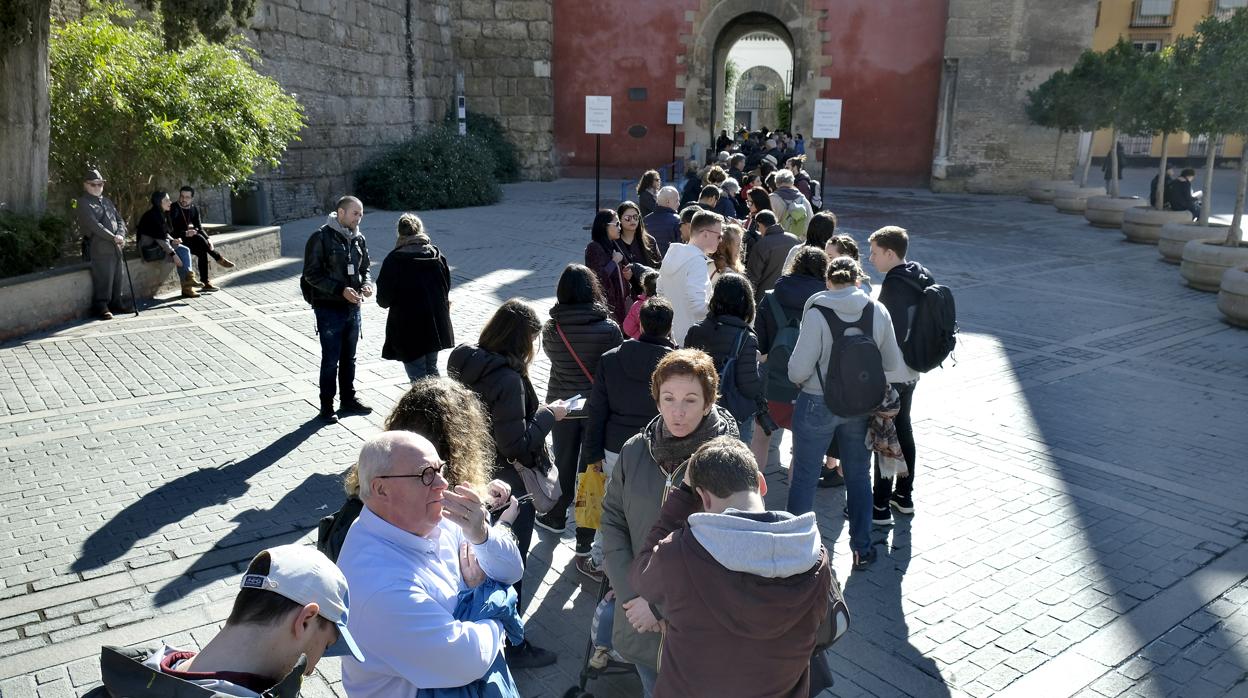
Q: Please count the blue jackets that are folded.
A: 1